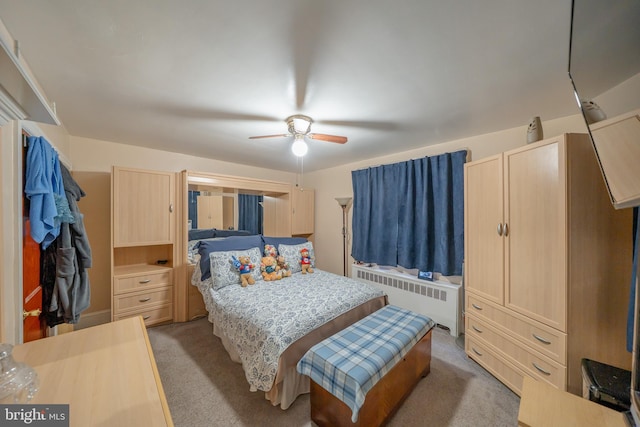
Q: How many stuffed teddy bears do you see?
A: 5